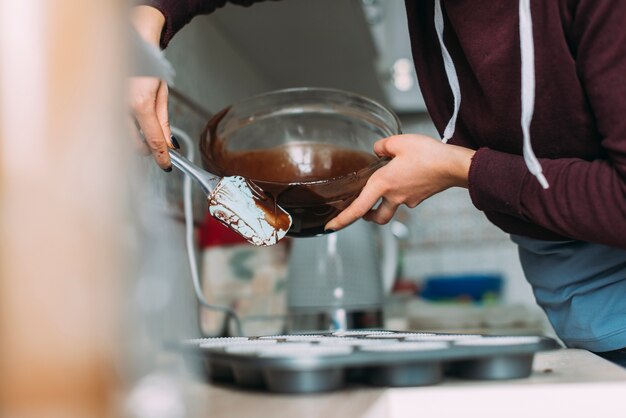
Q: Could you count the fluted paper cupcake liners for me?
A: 12